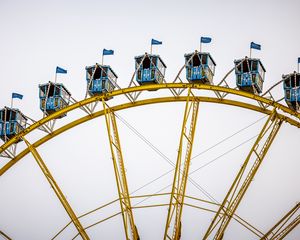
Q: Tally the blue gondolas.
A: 7